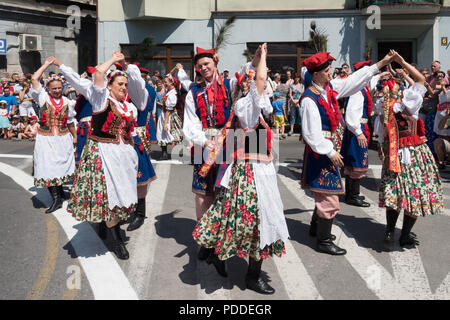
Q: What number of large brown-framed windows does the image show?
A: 2